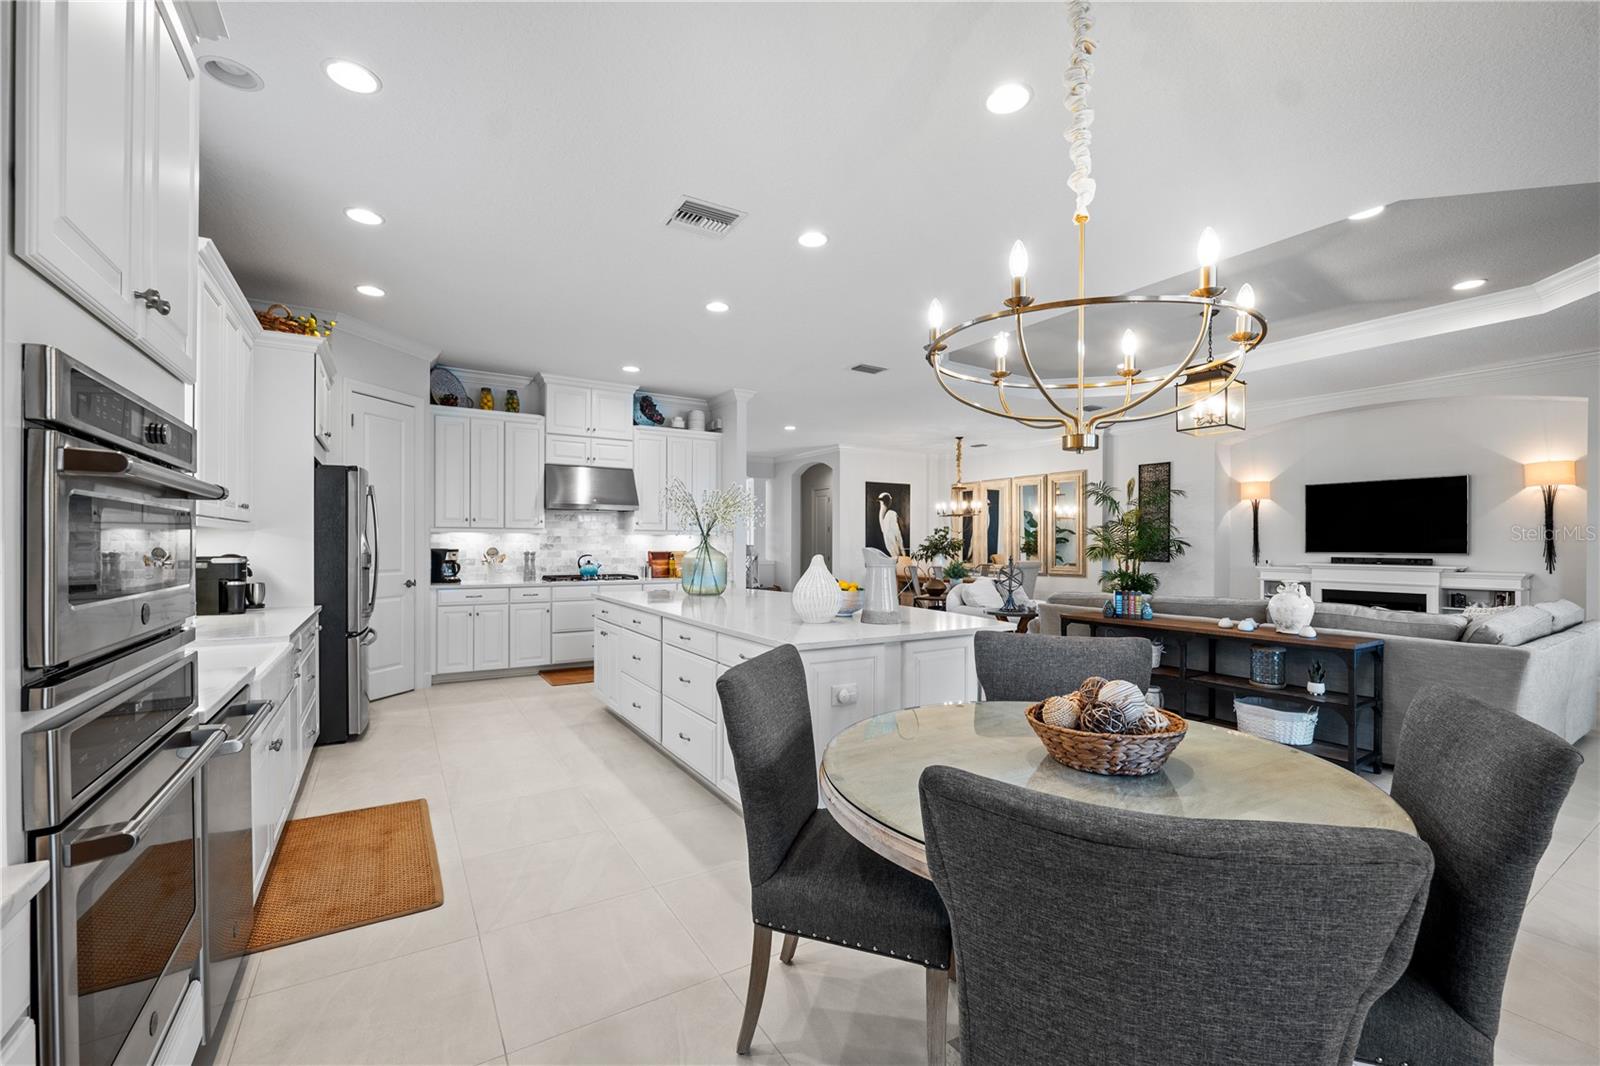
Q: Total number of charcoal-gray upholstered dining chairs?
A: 4